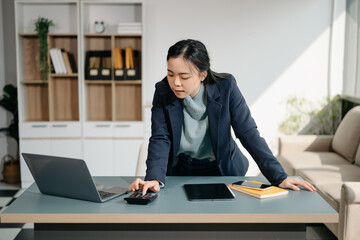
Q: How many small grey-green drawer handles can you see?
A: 4